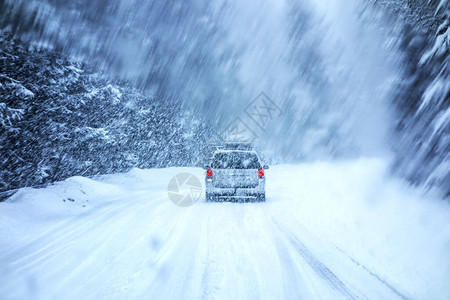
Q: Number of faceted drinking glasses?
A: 0